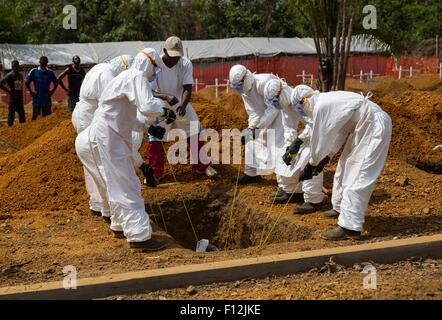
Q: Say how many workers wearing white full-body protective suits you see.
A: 5